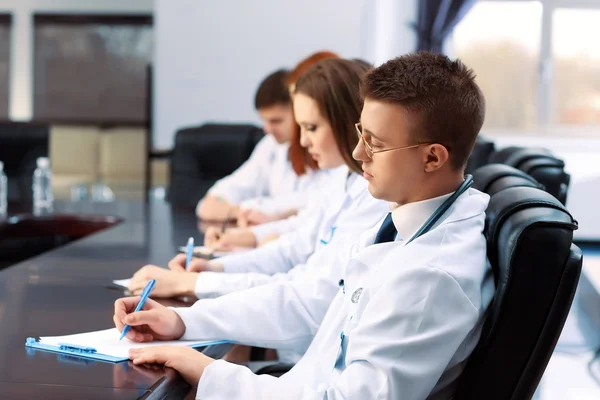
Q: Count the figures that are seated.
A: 4